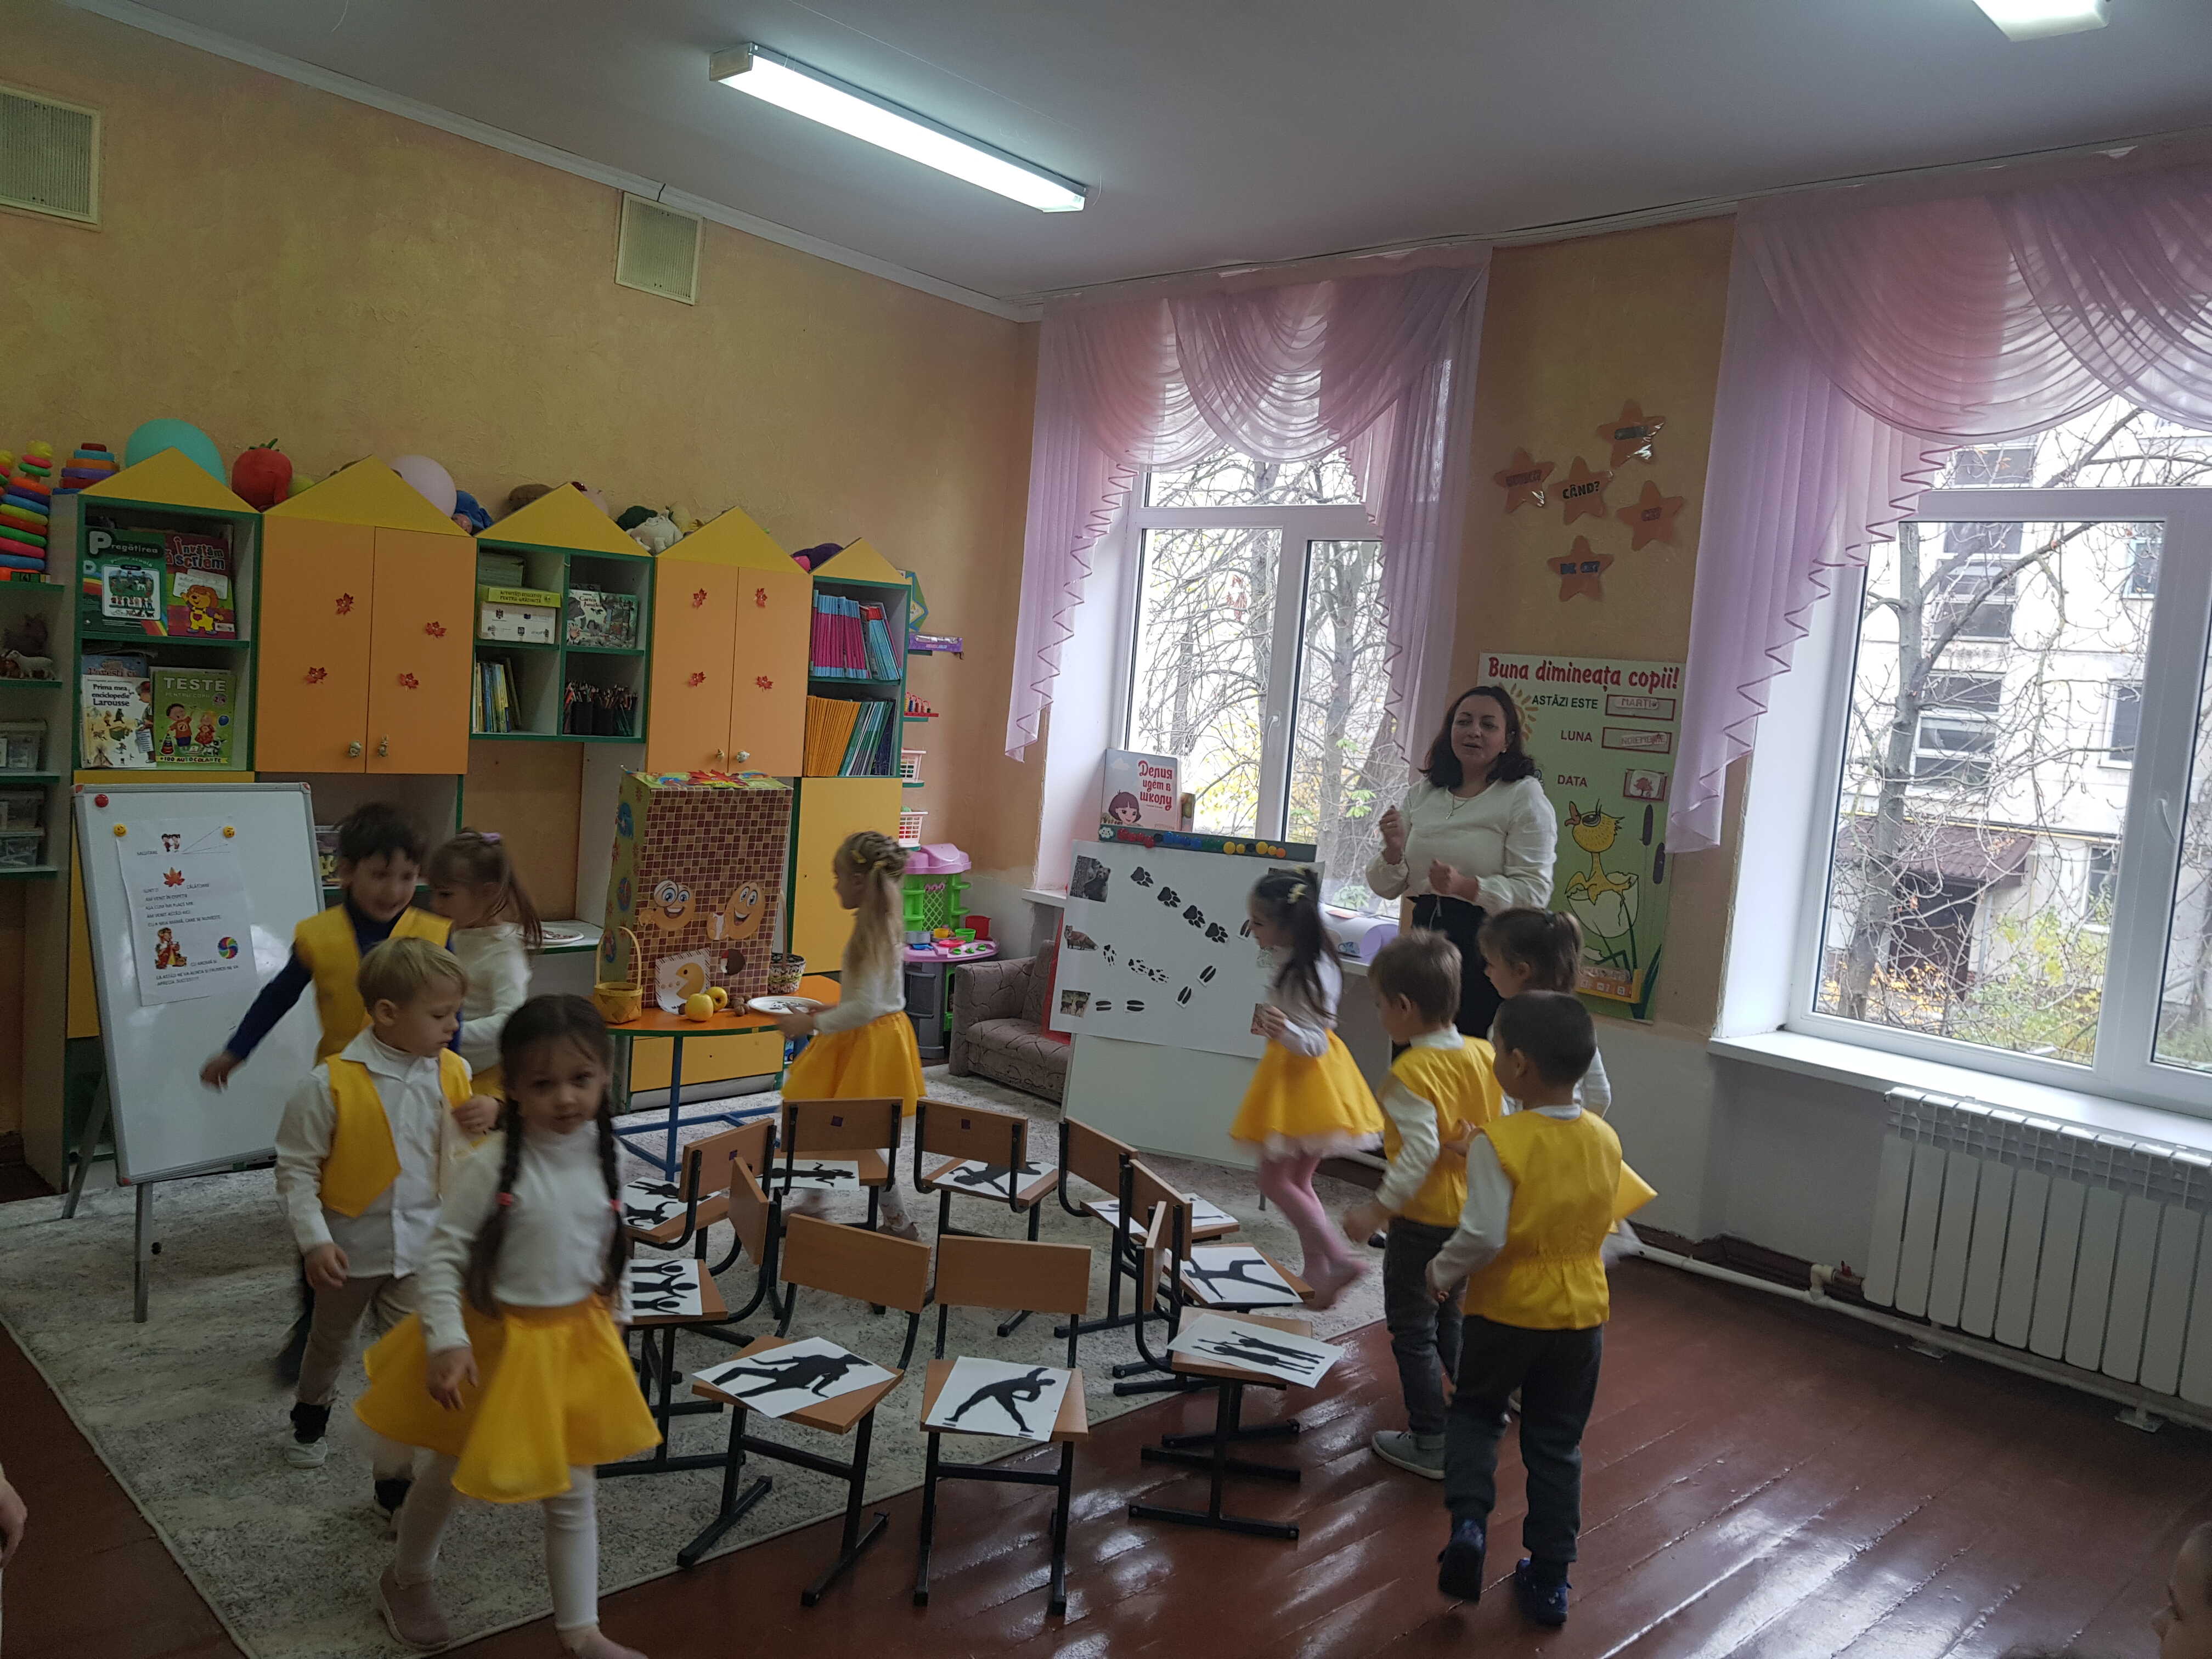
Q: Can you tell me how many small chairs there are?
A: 9